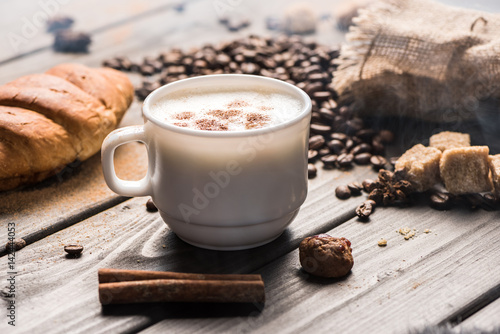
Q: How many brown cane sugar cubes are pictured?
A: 4